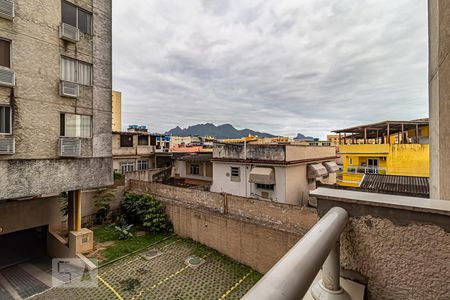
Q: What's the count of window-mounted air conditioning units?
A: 6